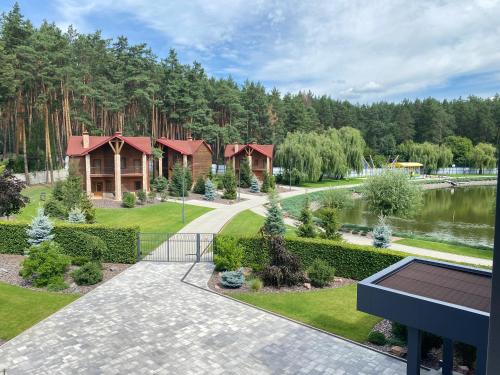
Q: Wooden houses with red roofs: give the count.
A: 3